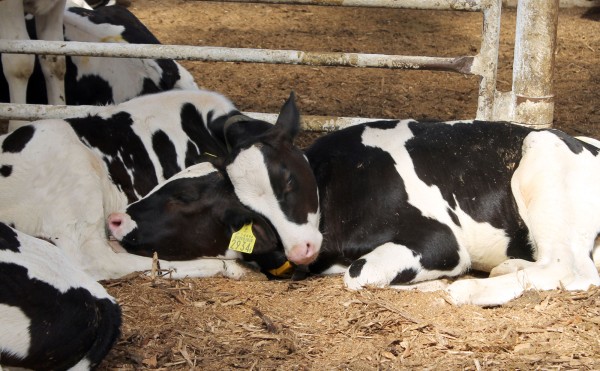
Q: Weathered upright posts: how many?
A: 2